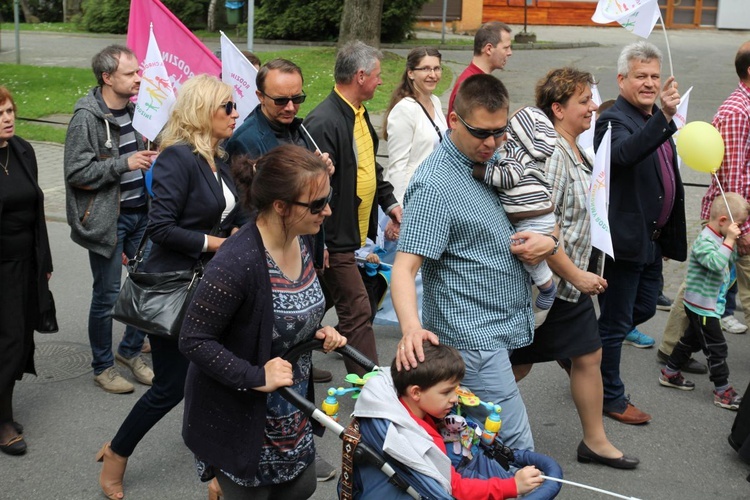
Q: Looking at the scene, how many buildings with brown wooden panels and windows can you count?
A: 1